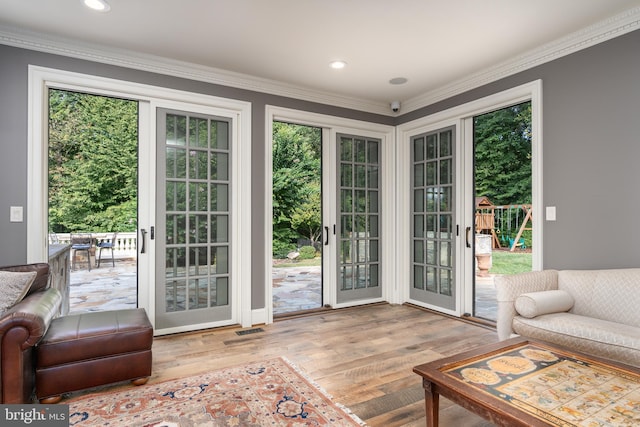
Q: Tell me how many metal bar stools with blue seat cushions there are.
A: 2